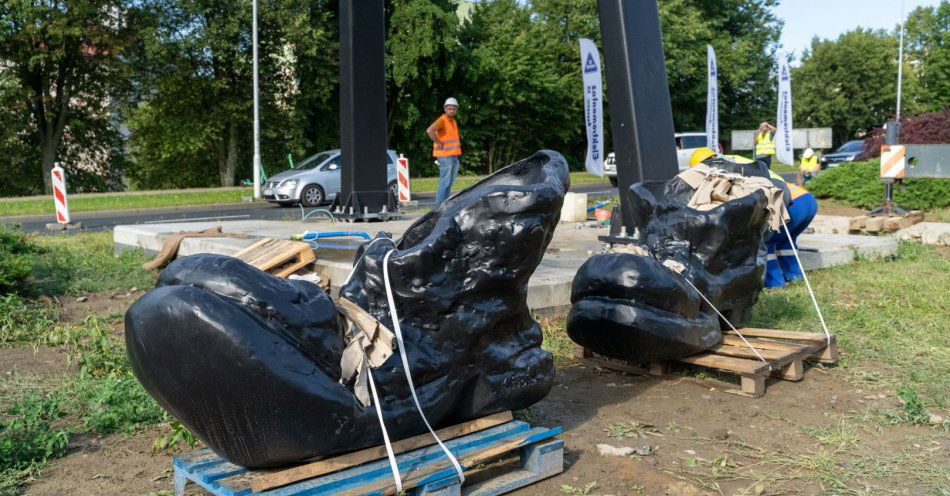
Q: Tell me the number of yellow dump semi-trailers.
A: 0